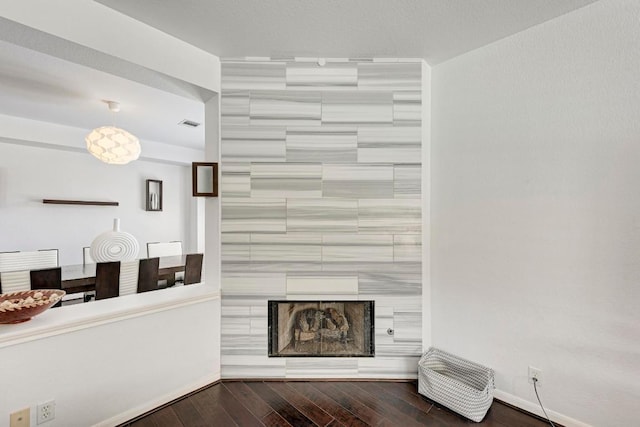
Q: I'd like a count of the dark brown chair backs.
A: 4